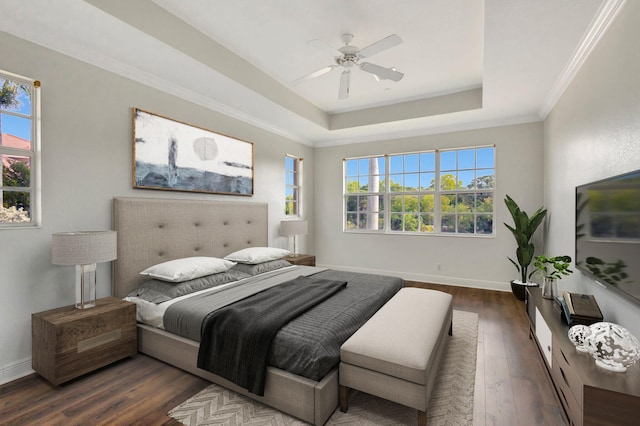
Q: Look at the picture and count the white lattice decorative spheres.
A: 2